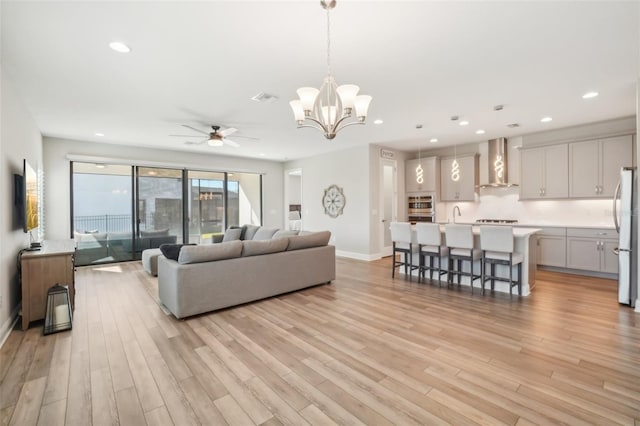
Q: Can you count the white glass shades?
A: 5